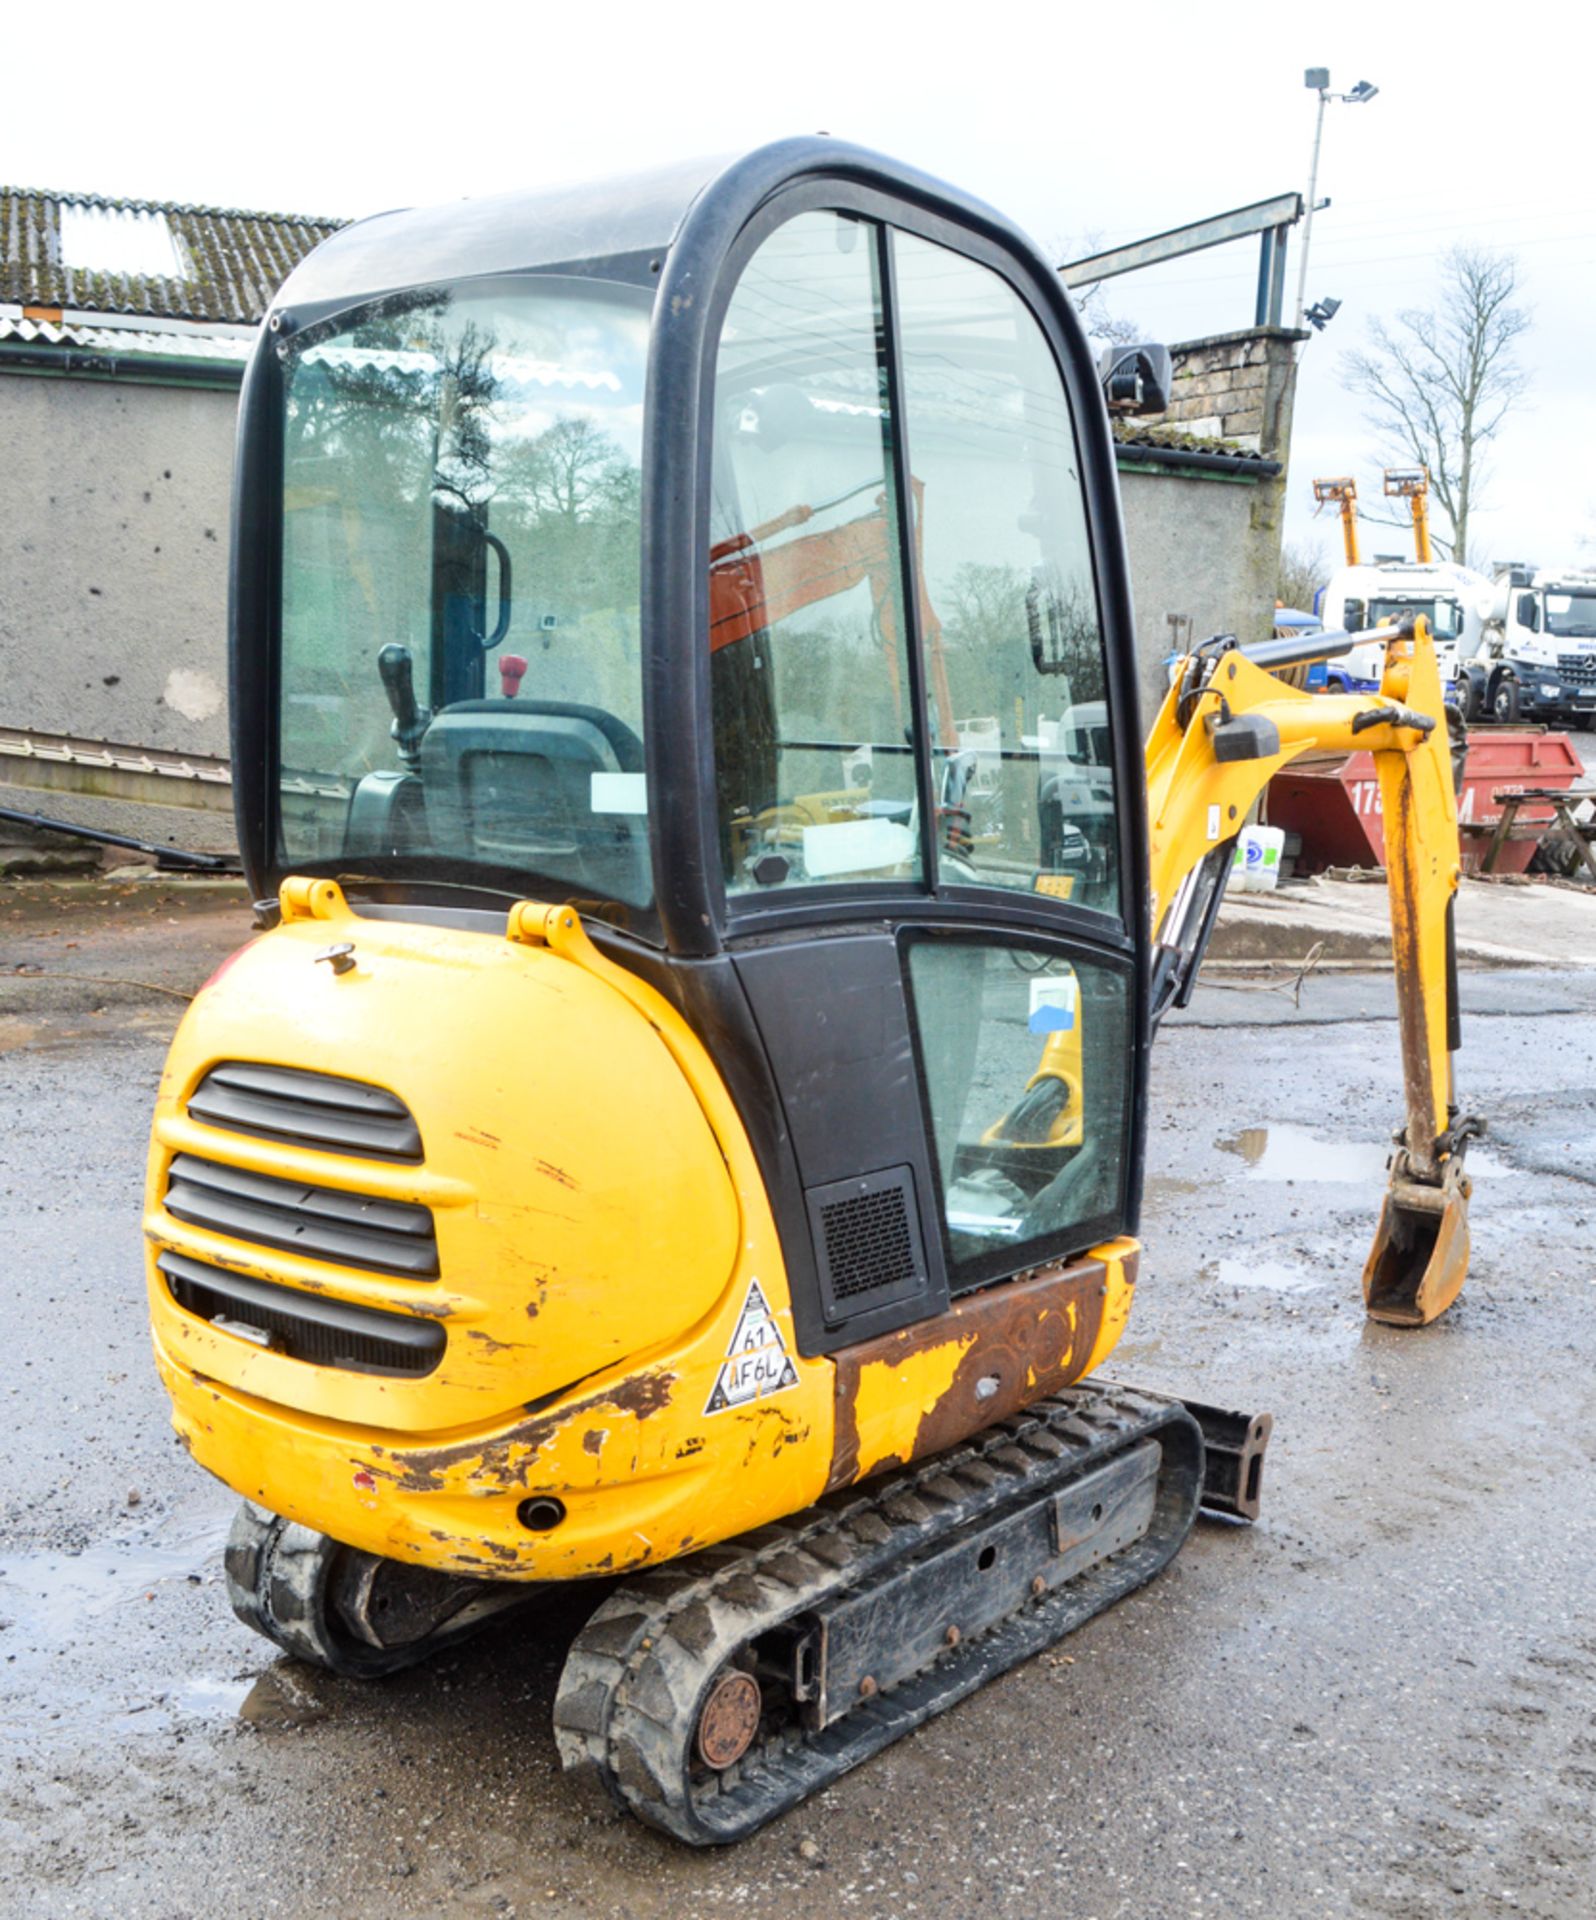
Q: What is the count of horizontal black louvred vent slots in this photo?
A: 3